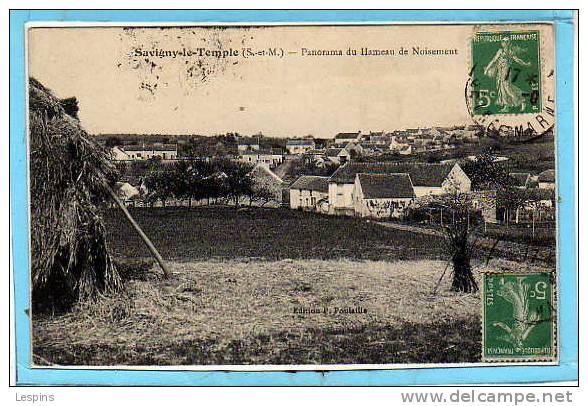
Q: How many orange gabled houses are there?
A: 0